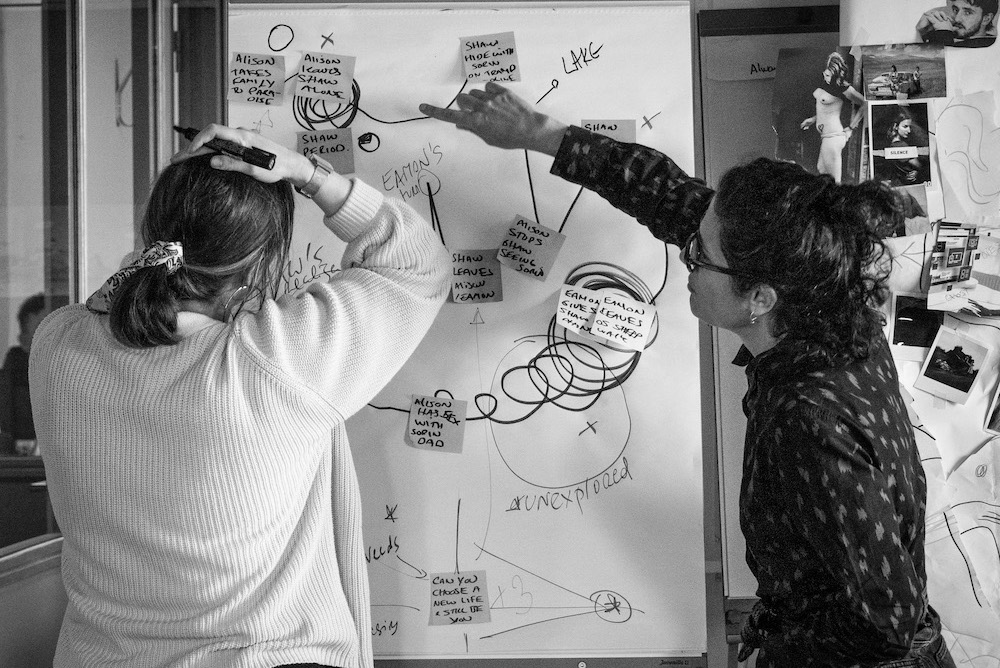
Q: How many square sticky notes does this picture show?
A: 11